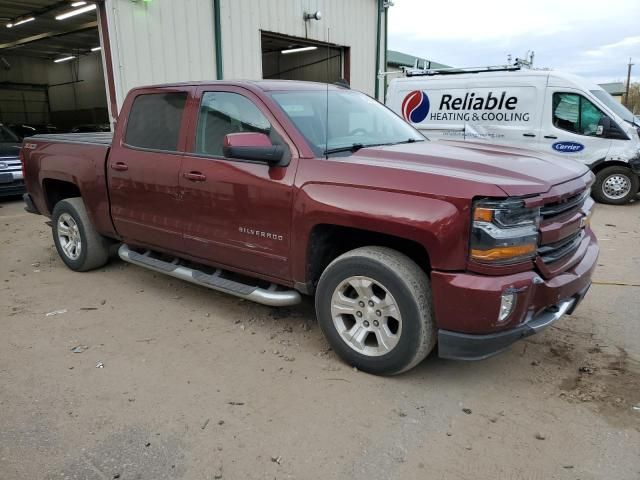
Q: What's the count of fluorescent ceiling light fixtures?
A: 6